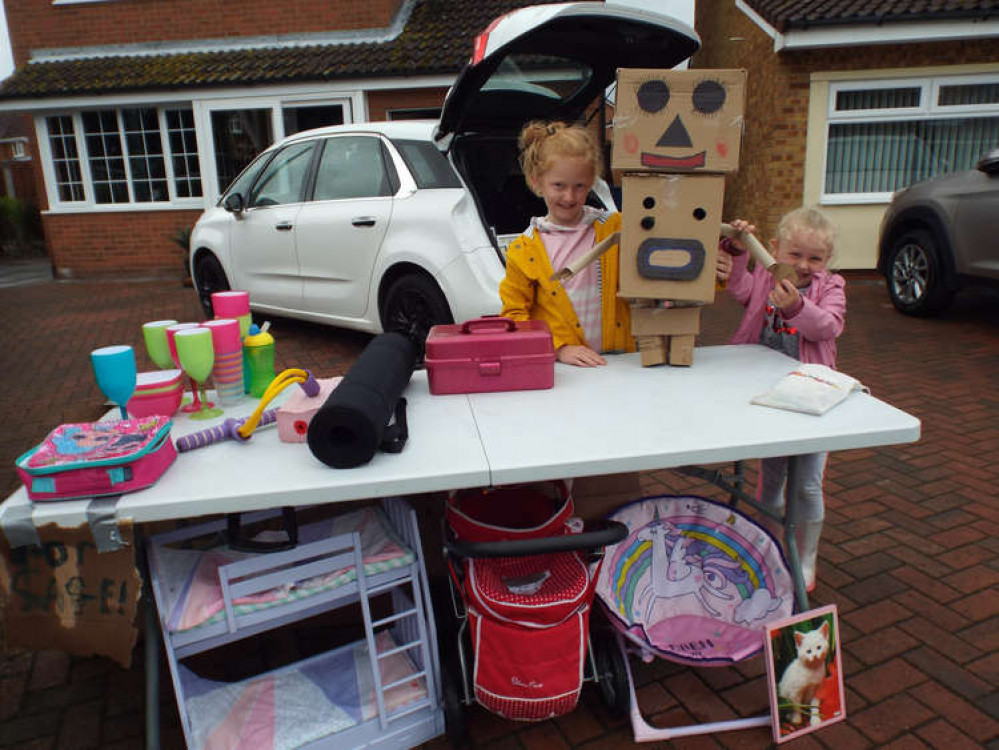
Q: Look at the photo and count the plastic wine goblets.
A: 4